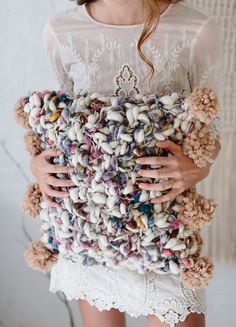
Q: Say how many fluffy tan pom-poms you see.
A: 8